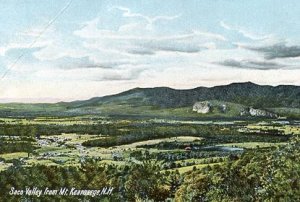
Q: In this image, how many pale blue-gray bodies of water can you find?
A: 1